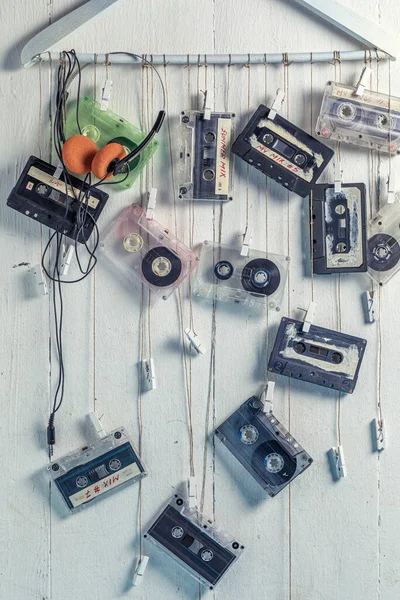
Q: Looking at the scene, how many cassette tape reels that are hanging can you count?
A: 13